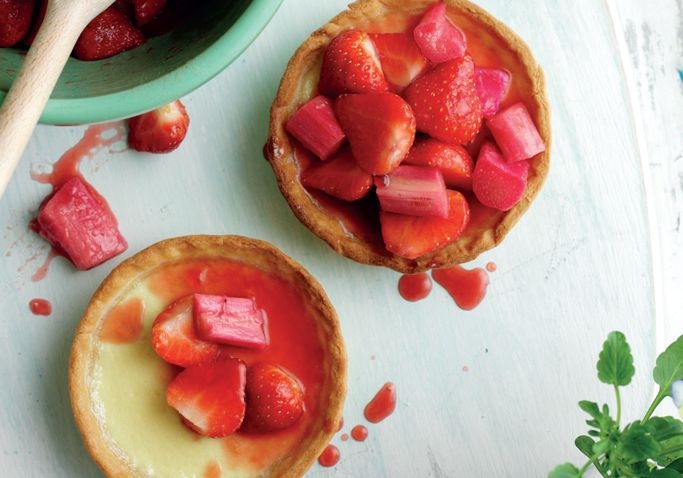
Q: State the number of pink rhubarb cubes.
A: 8